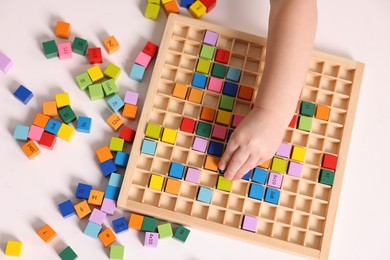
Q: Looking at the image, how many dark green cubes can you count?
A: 10